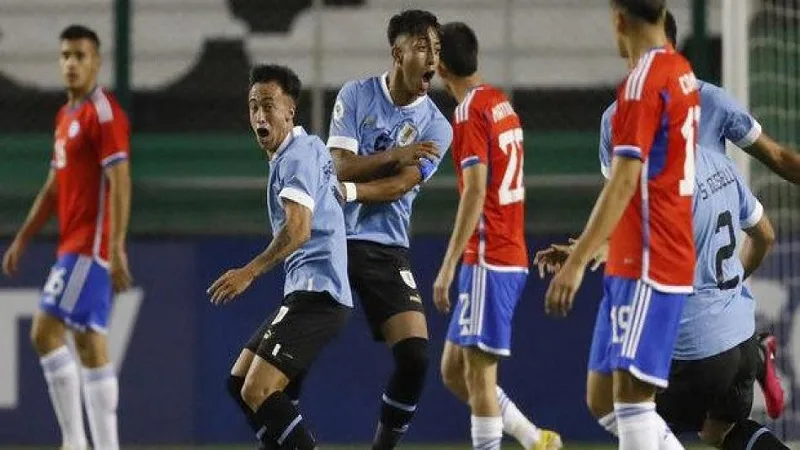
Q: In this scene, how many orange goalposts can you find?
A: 0